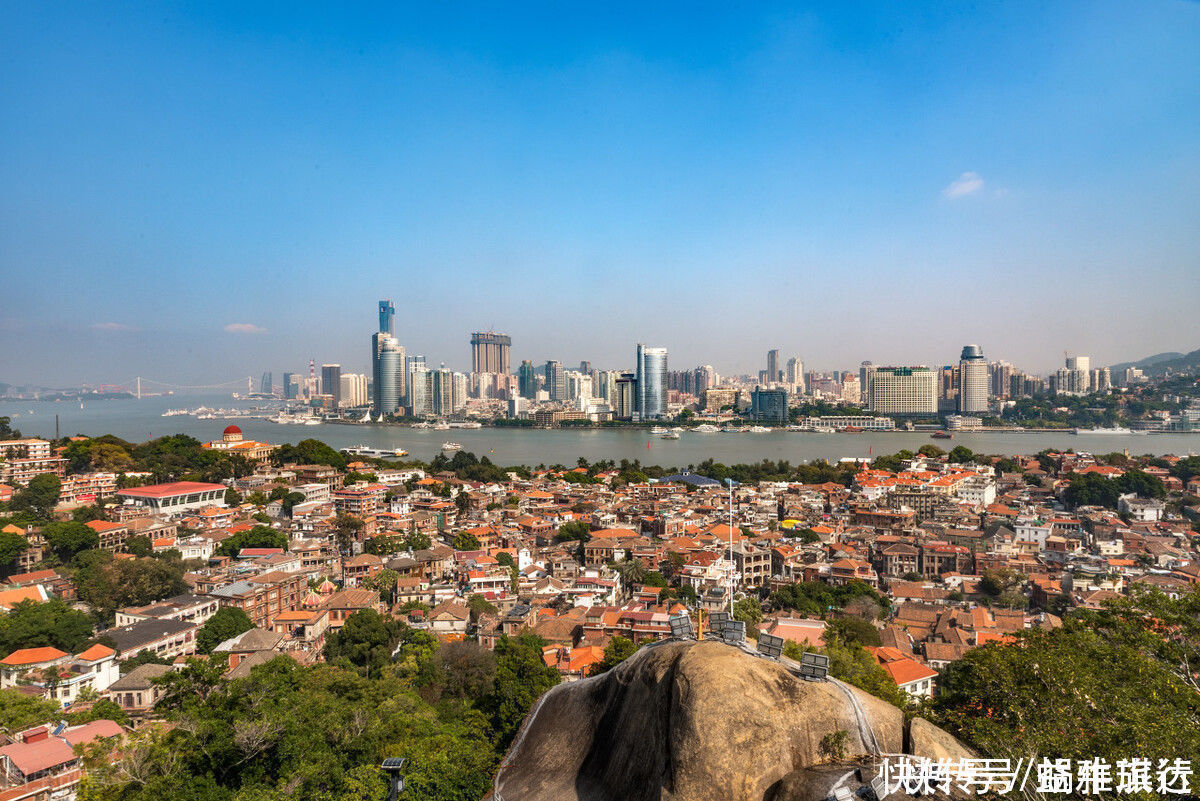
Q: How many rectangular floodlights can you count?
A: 5